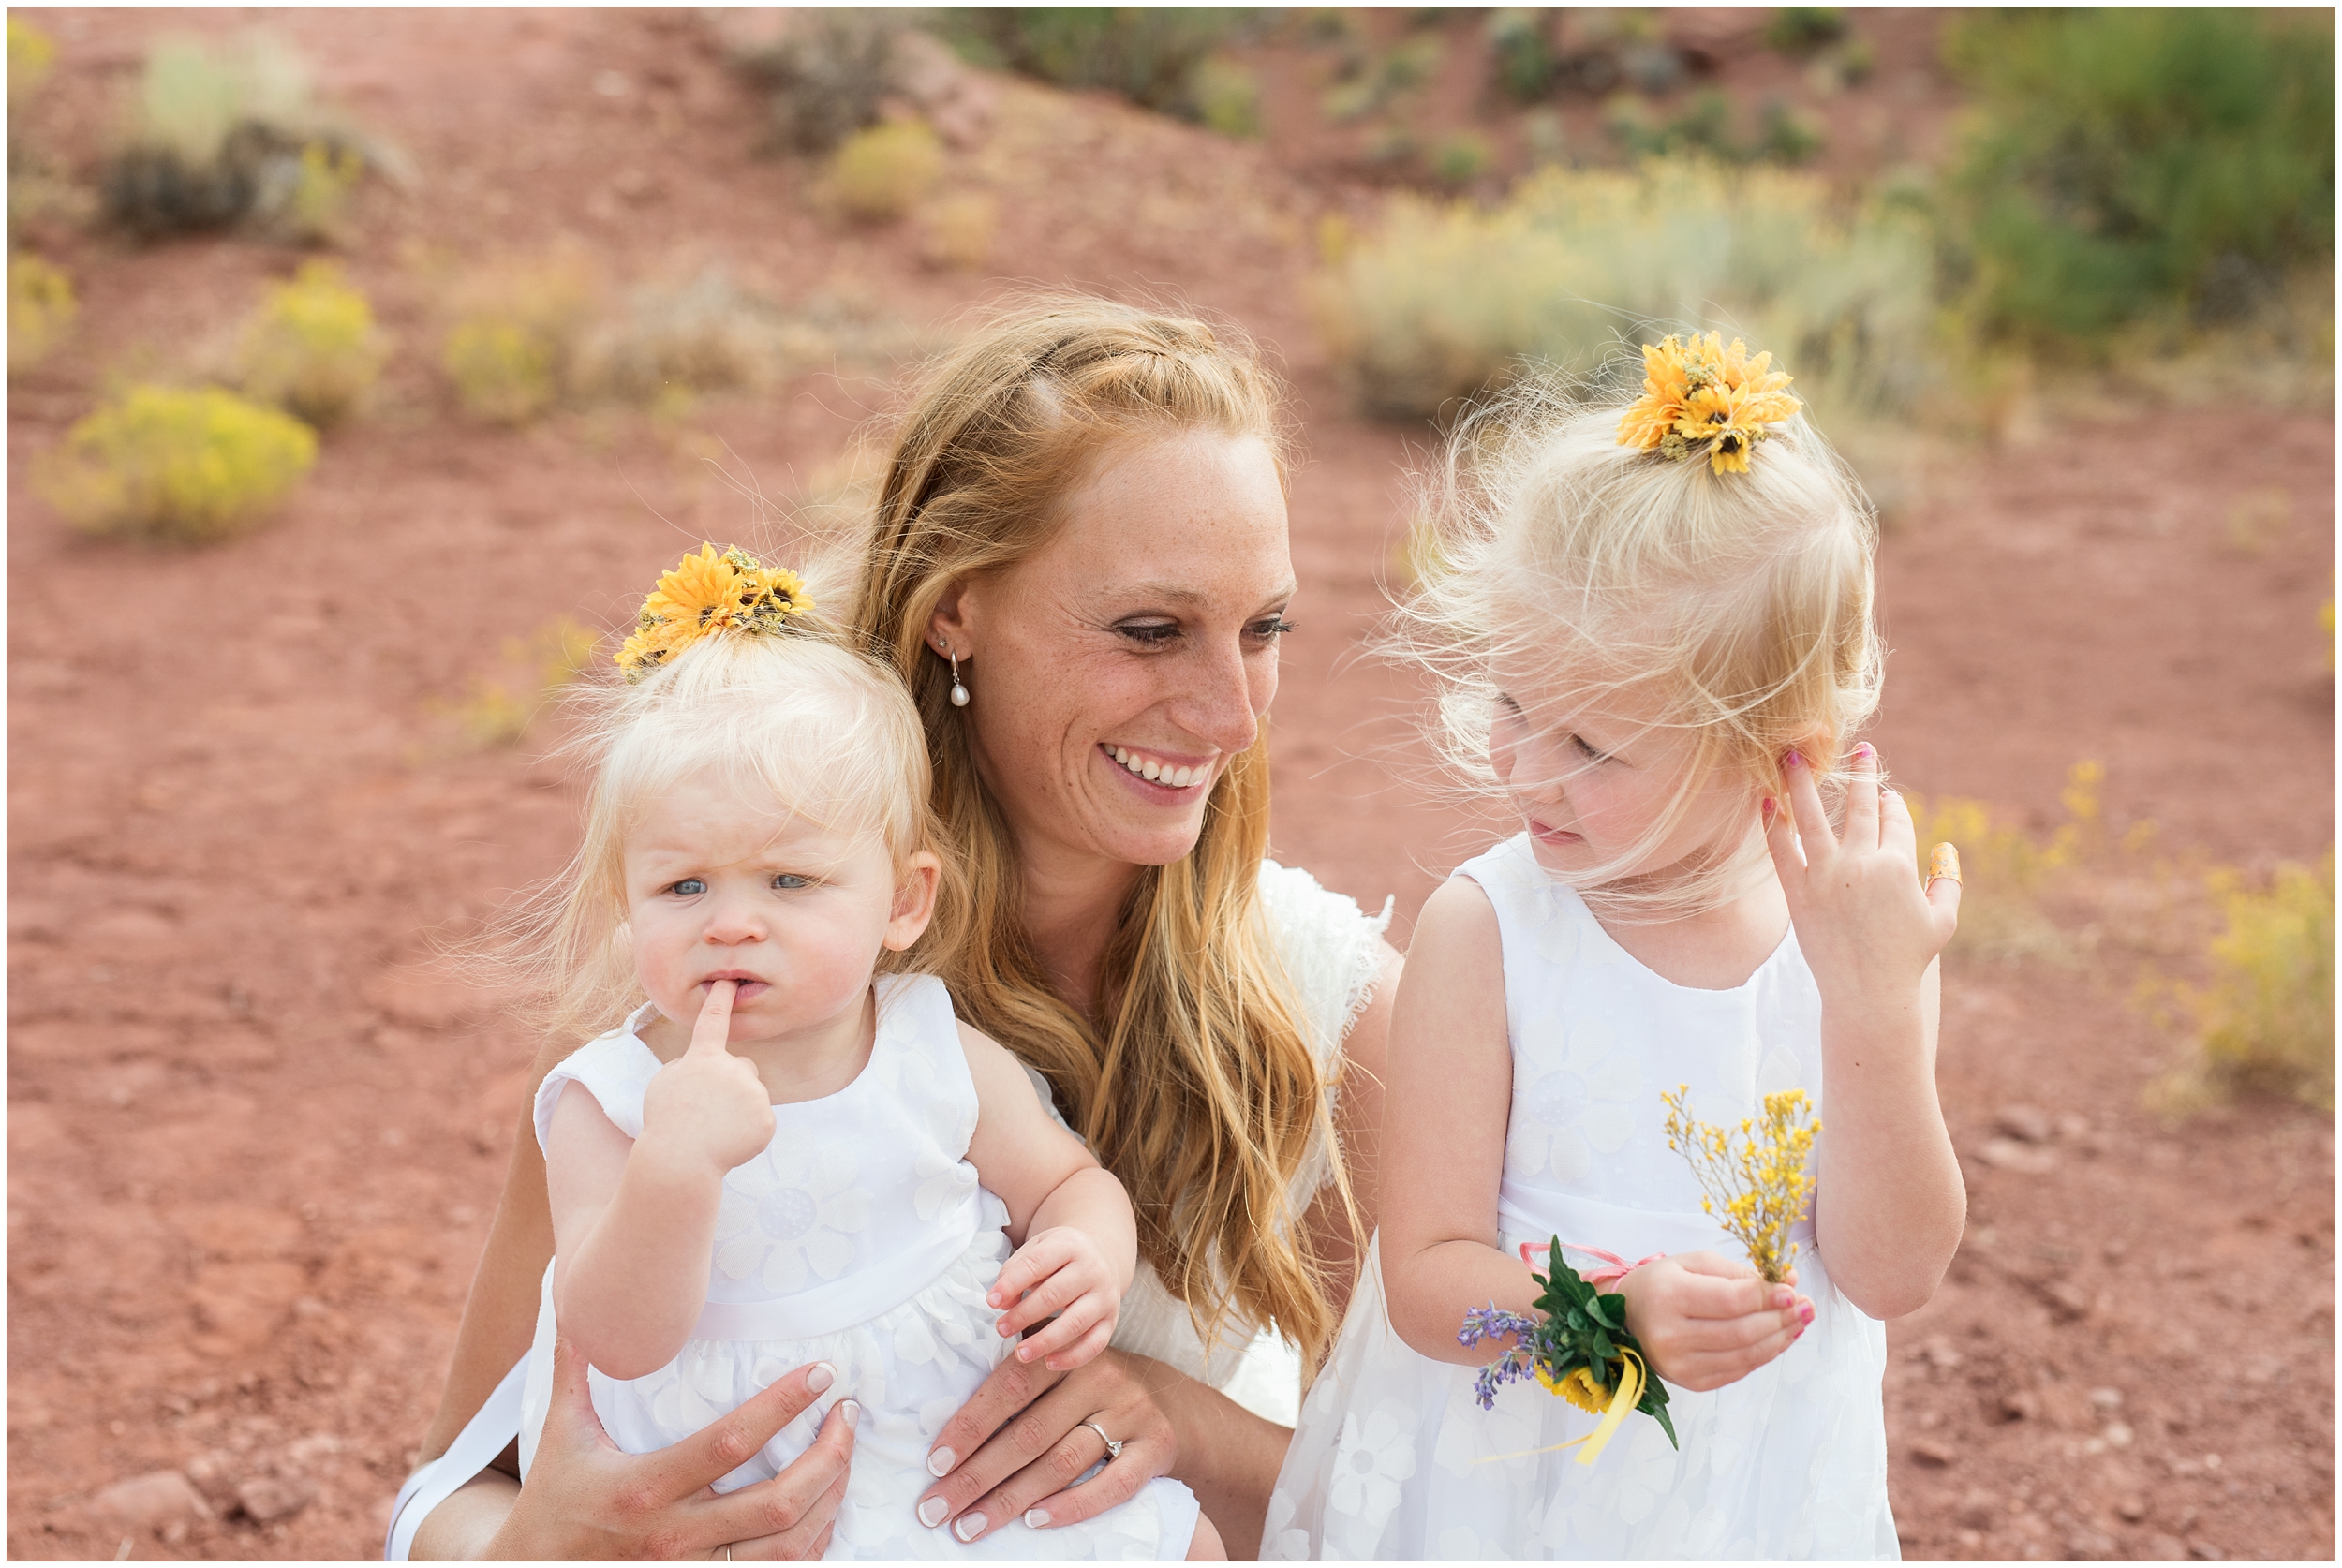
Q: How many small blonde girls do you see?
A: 2